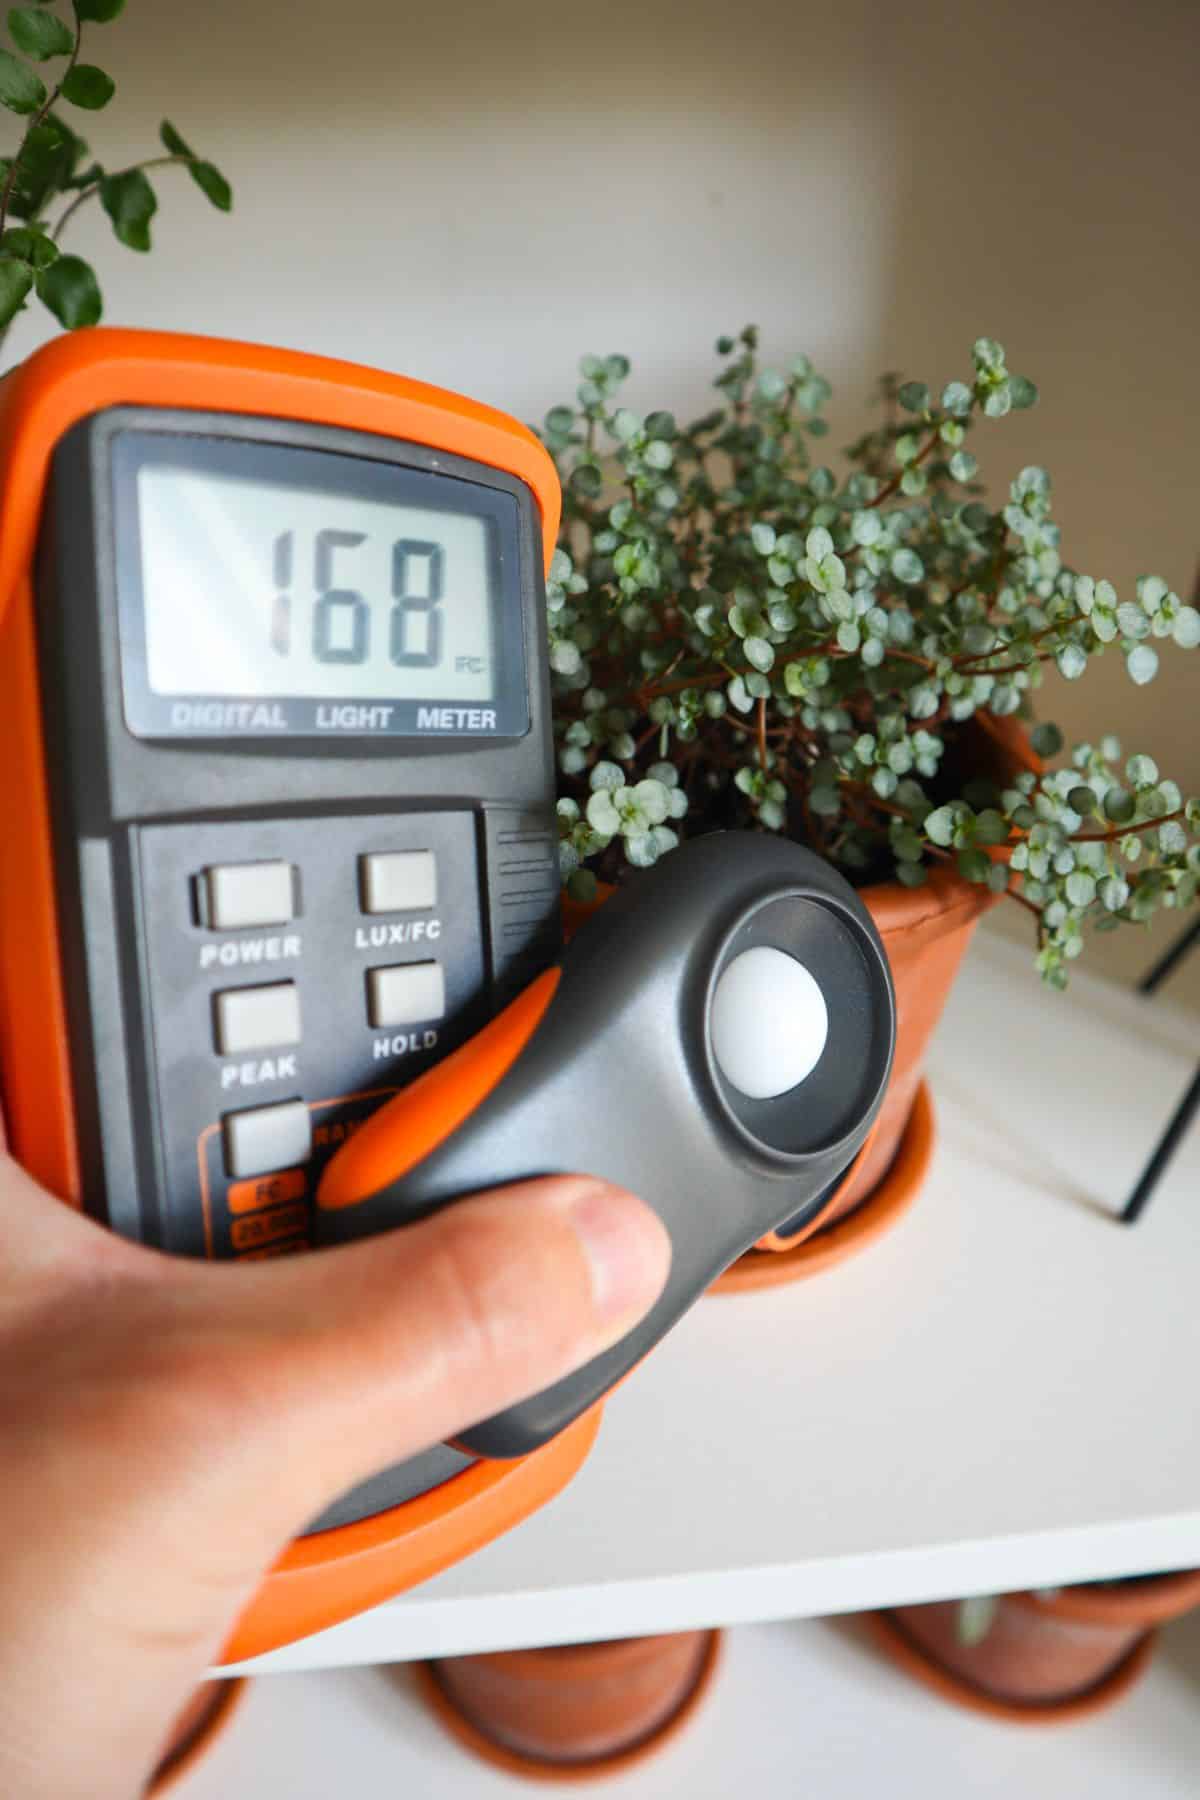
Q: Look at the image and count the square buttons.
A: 5